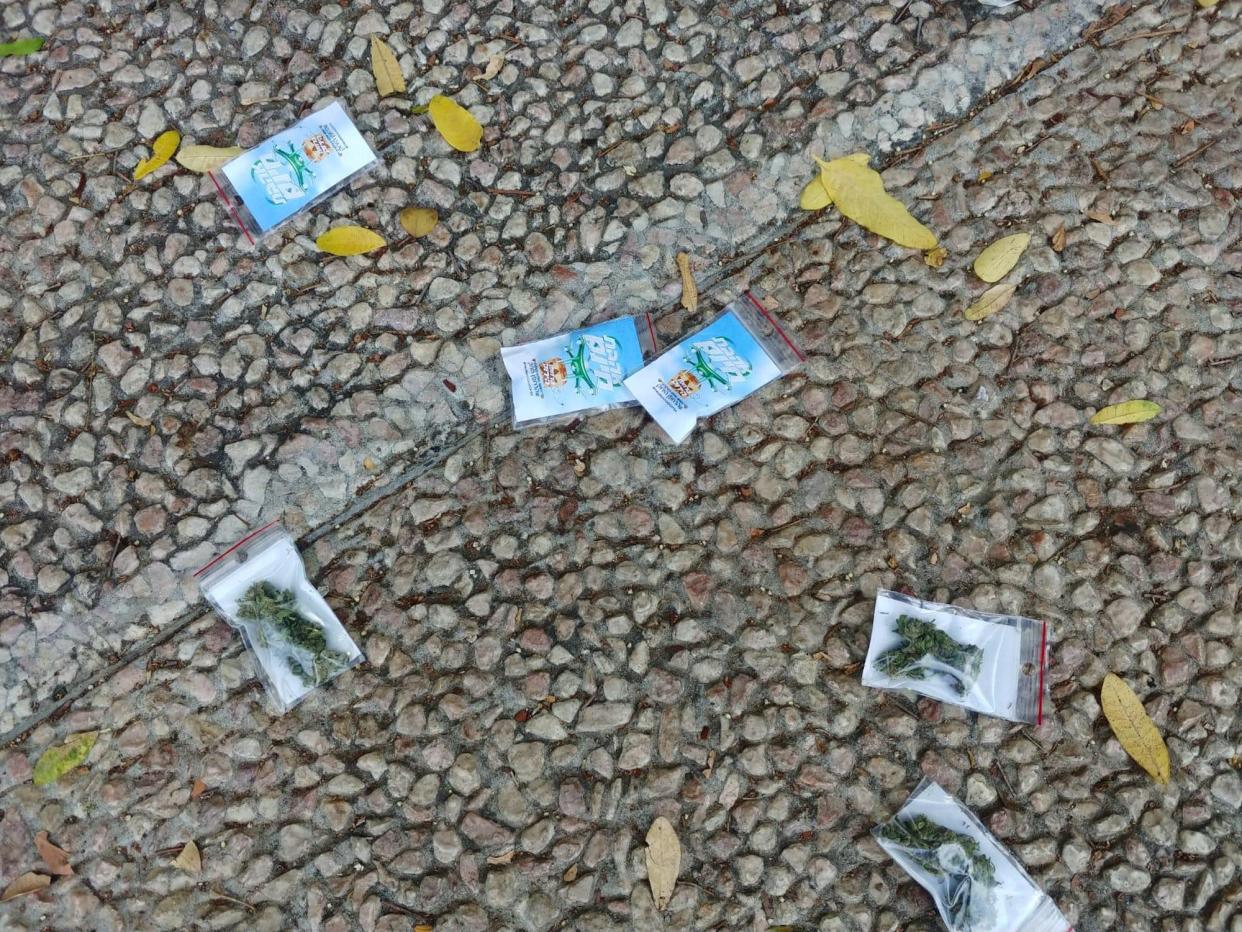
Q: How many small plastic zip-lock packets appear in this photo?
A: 6